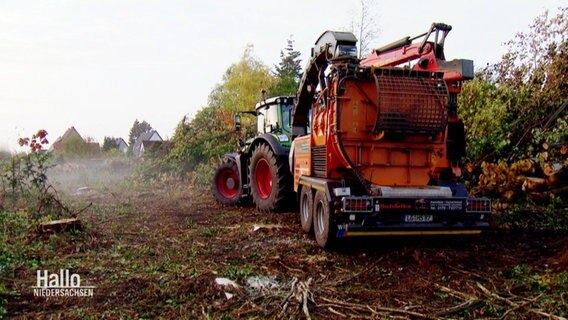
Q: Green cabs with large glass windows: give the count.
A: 1